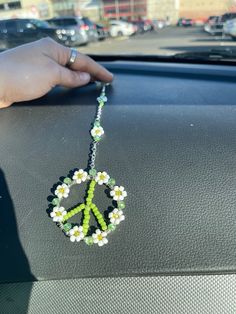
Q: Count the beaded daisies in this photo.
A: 9